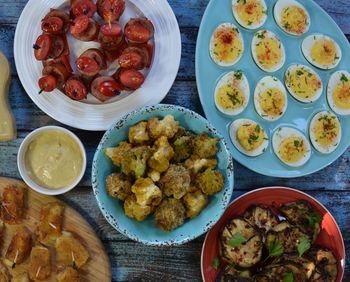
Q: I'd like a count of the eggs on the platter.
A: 12